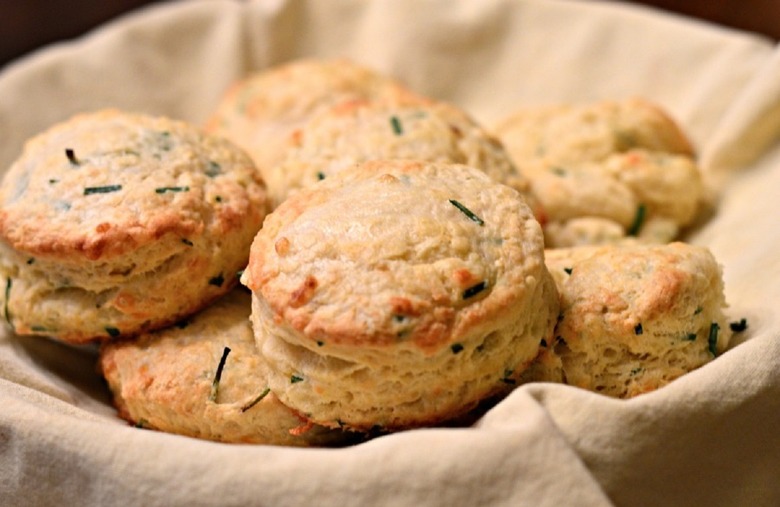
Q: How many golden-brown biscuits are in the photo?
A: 7